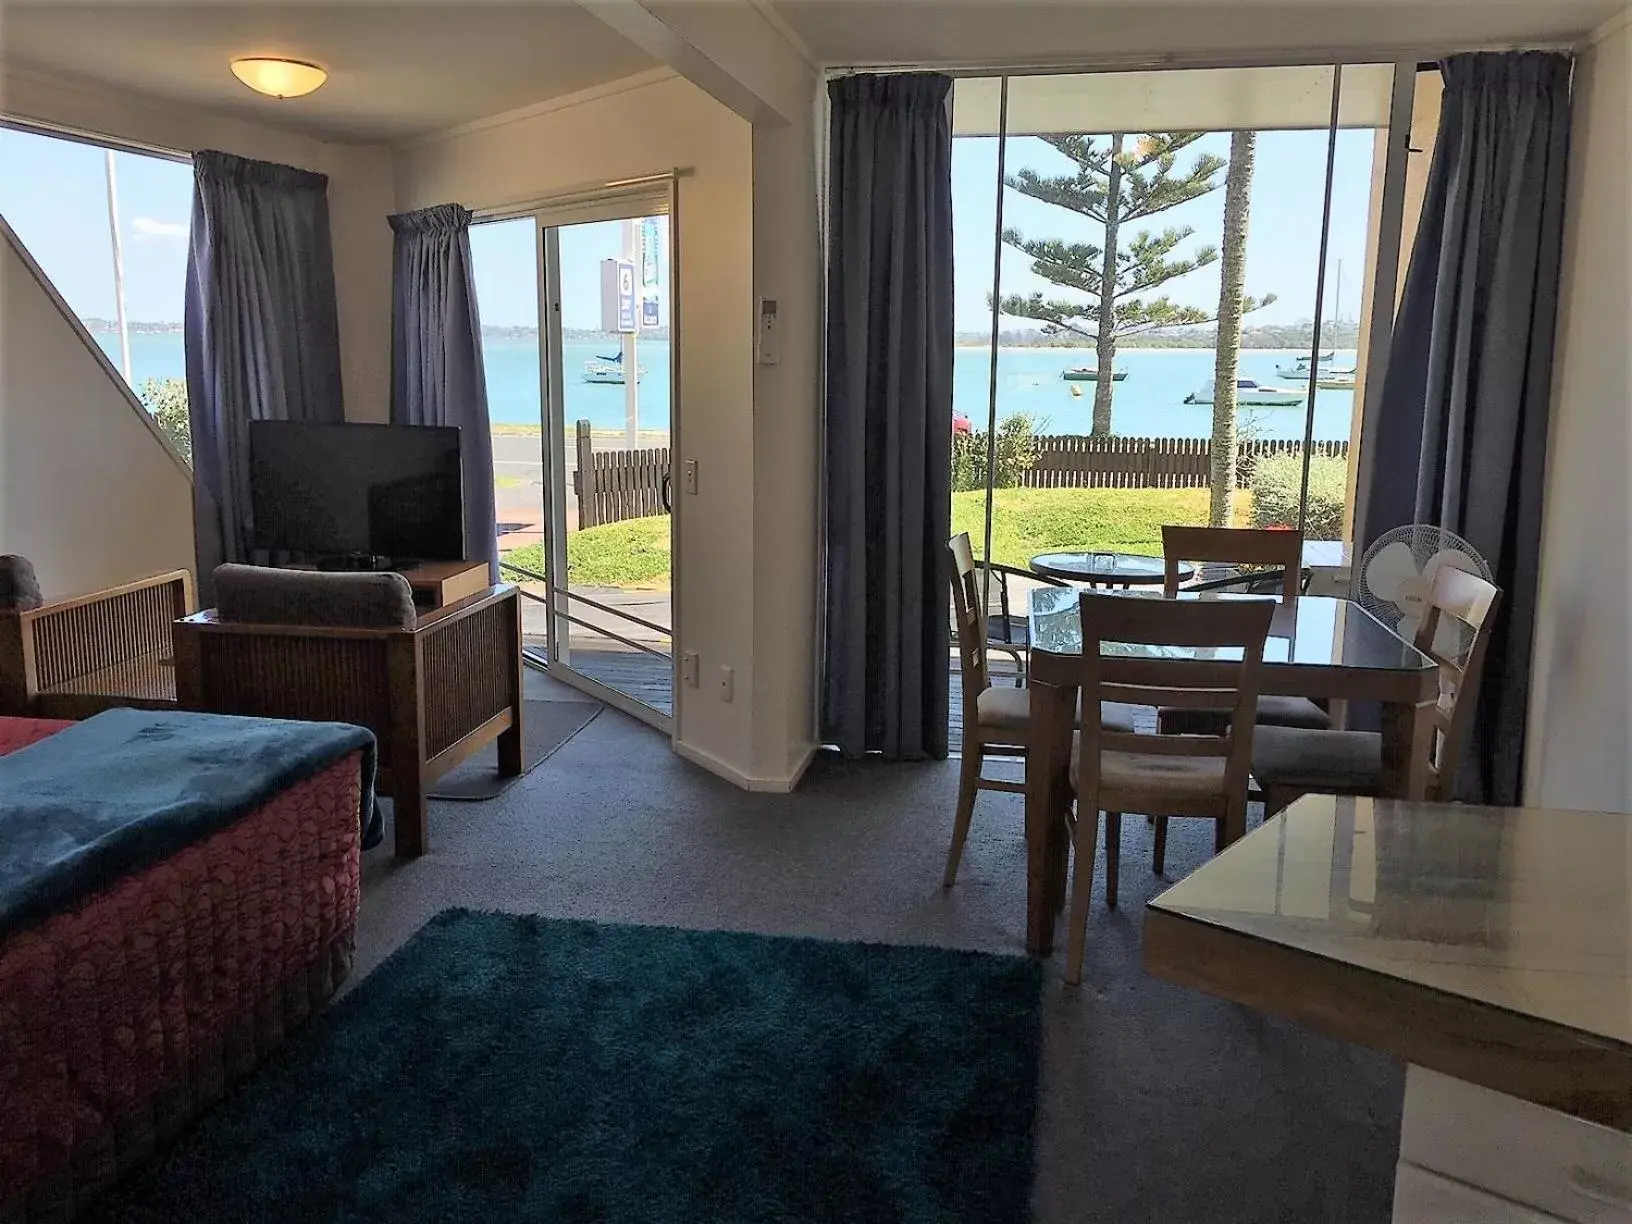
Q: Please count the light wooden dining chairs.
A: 4